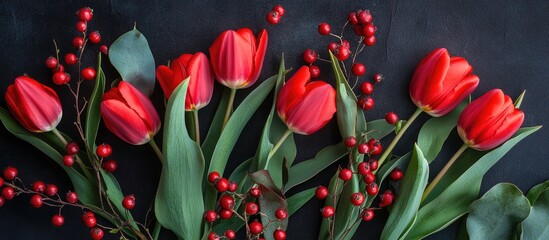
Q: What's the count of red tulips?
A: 7